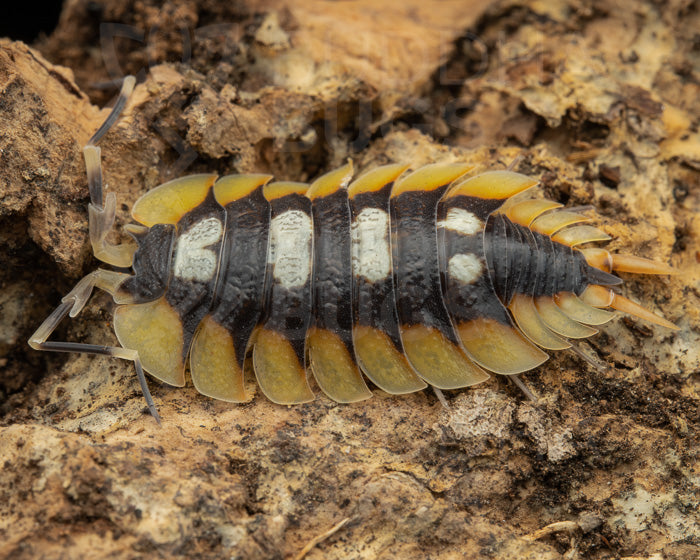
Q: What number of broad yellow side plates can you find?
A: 14